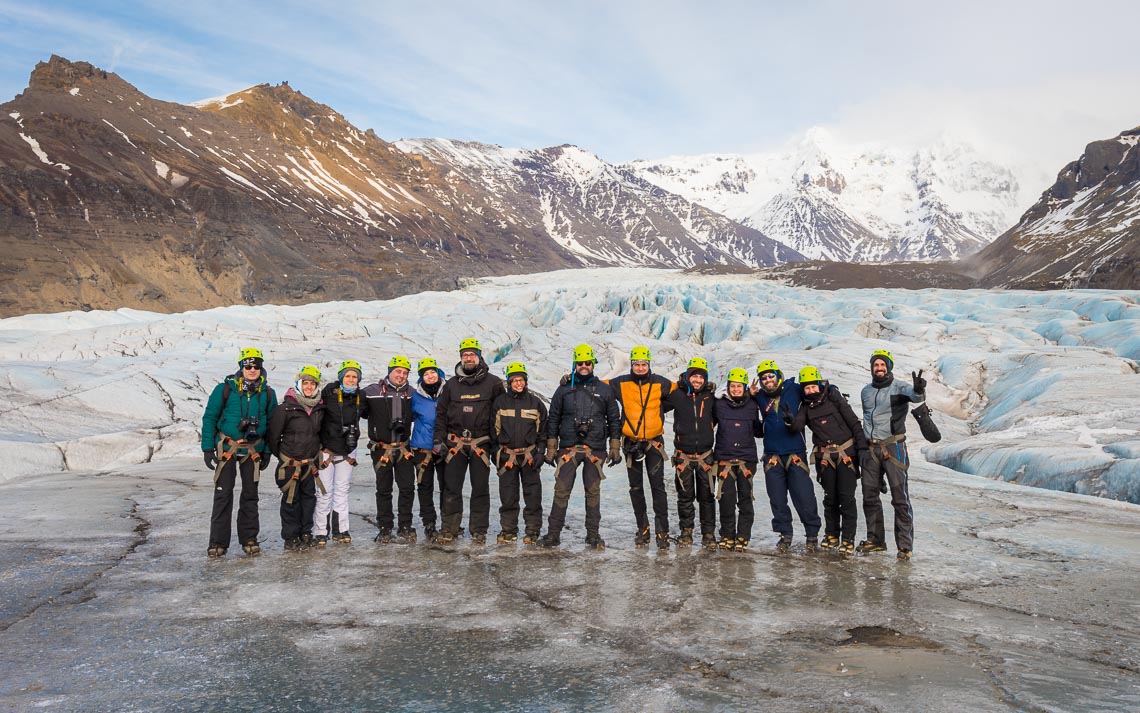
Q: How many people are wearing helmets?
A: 14